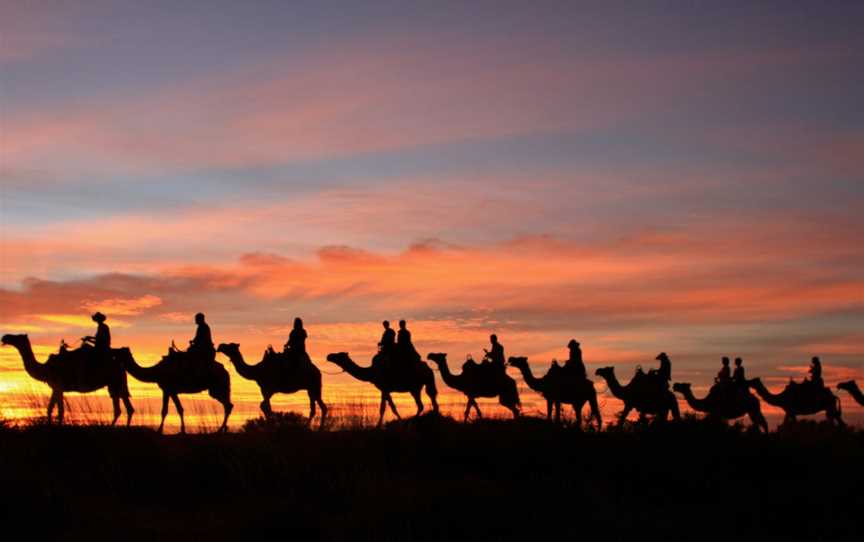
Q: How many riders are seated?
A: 11